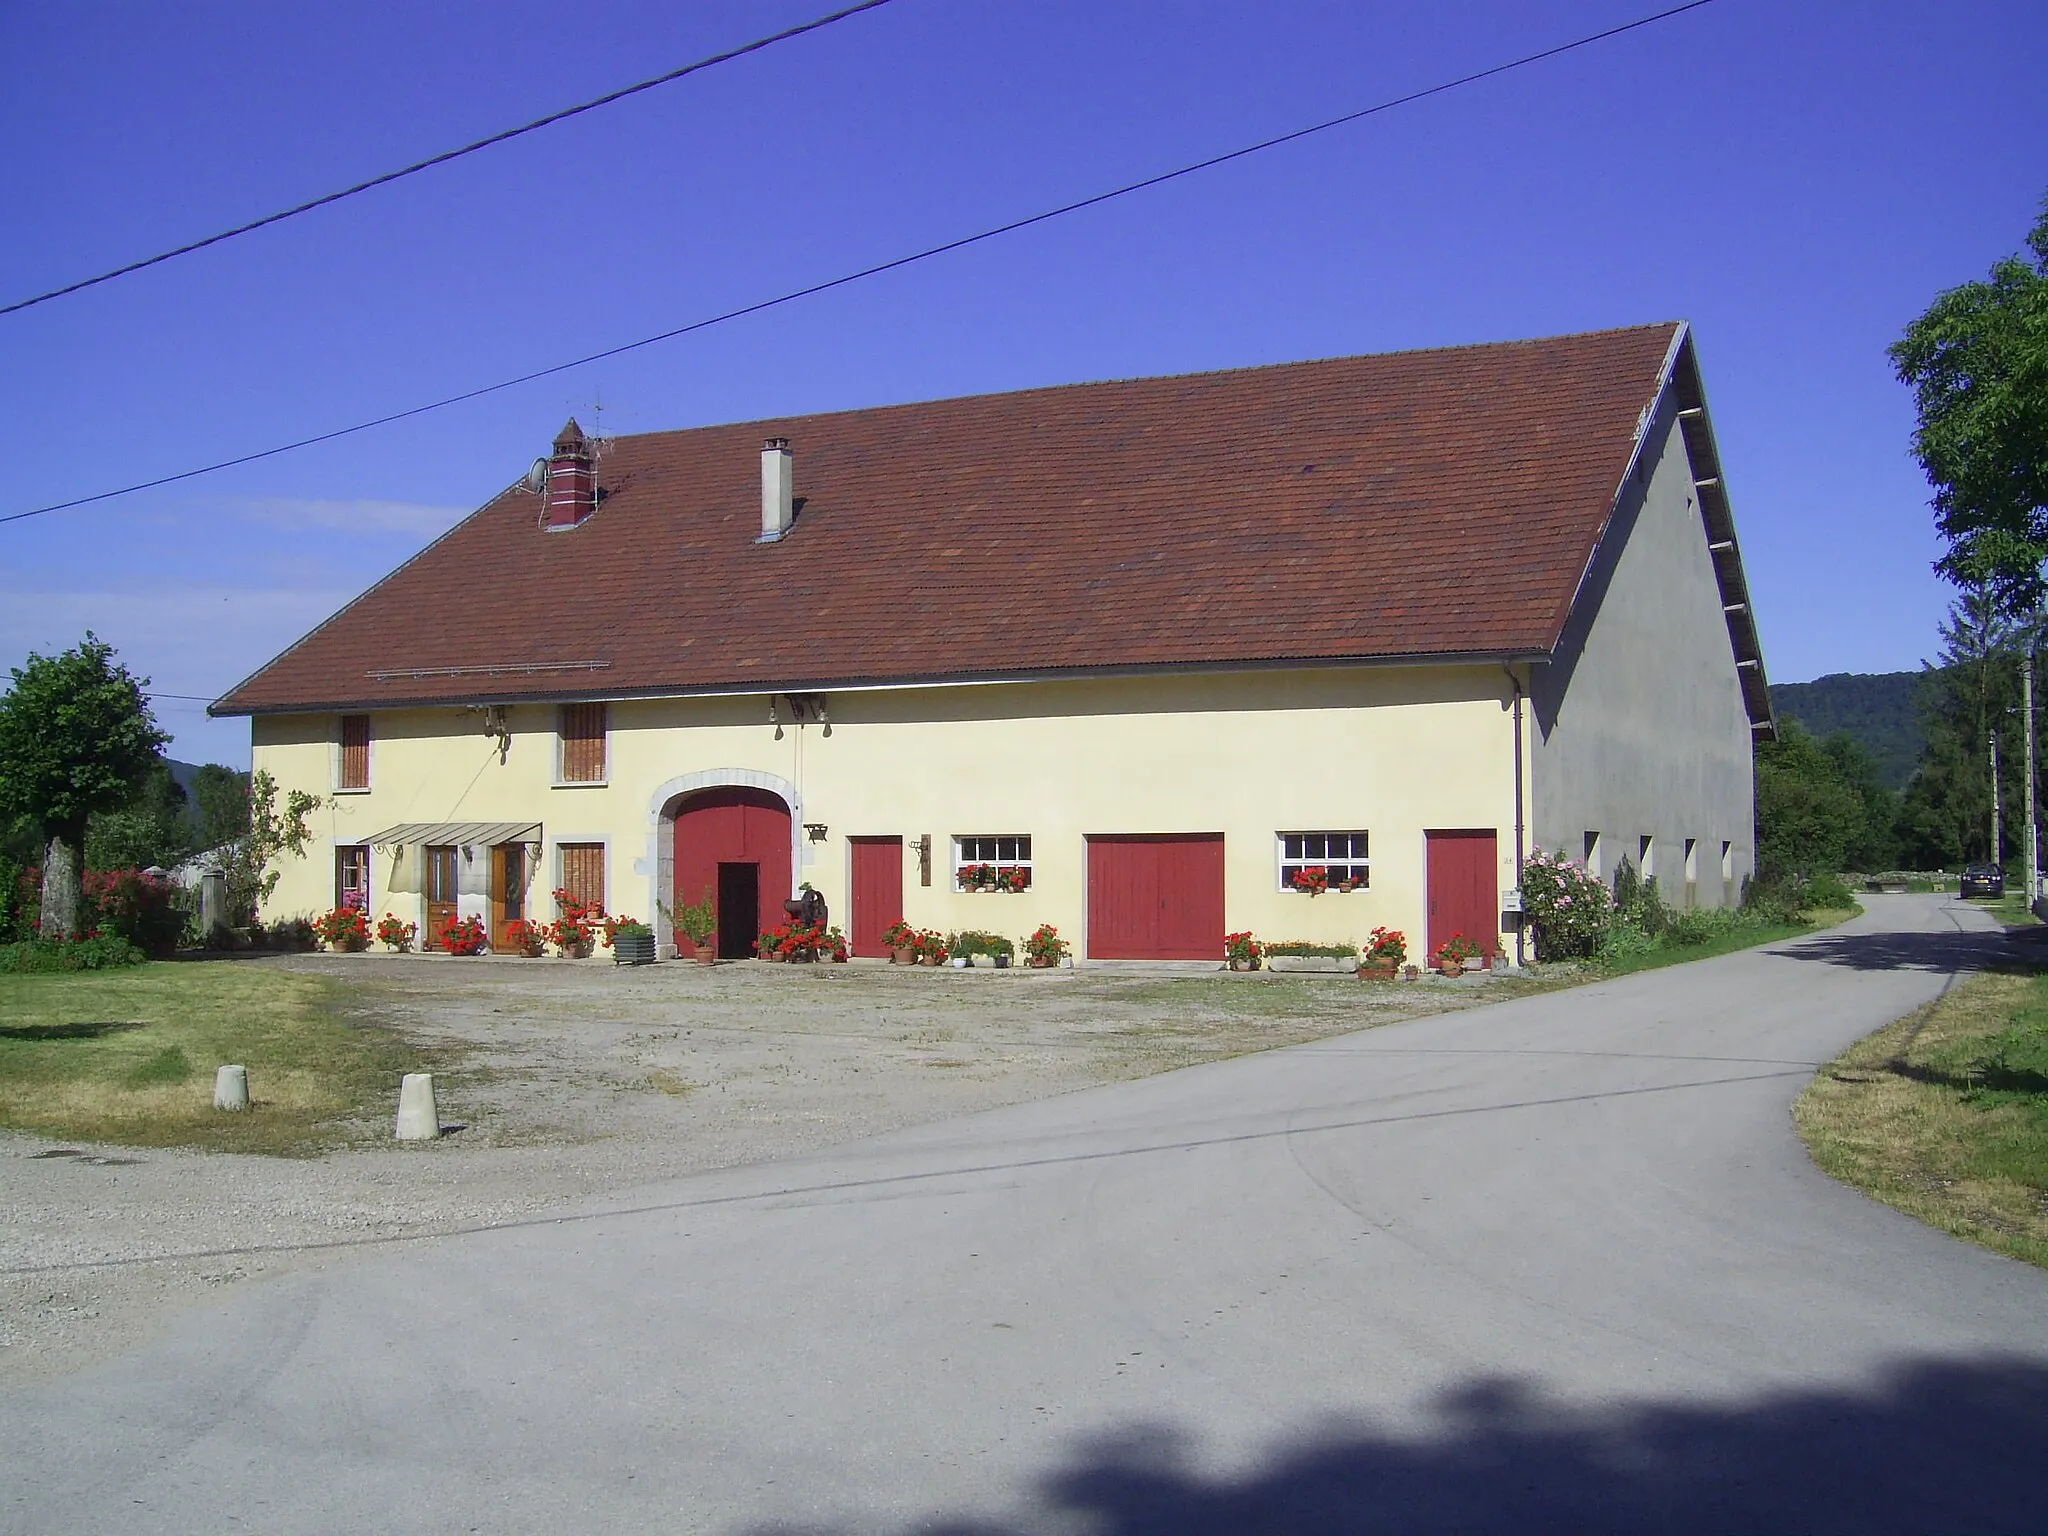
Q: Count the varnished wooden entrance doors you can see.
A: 2